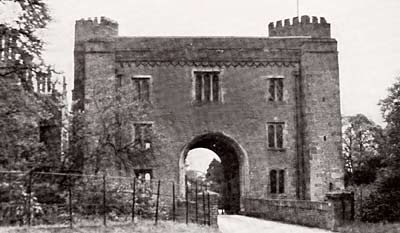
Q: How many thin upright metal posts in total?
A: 10